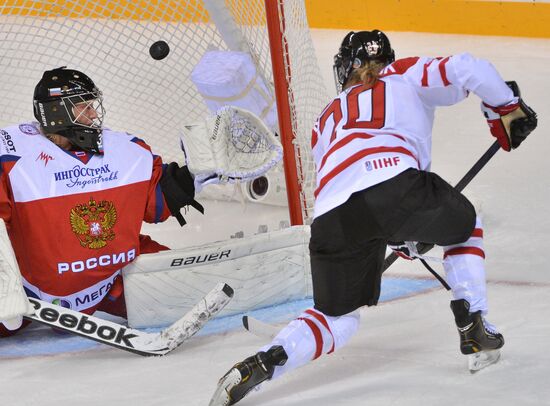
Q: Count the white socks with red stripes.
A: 2